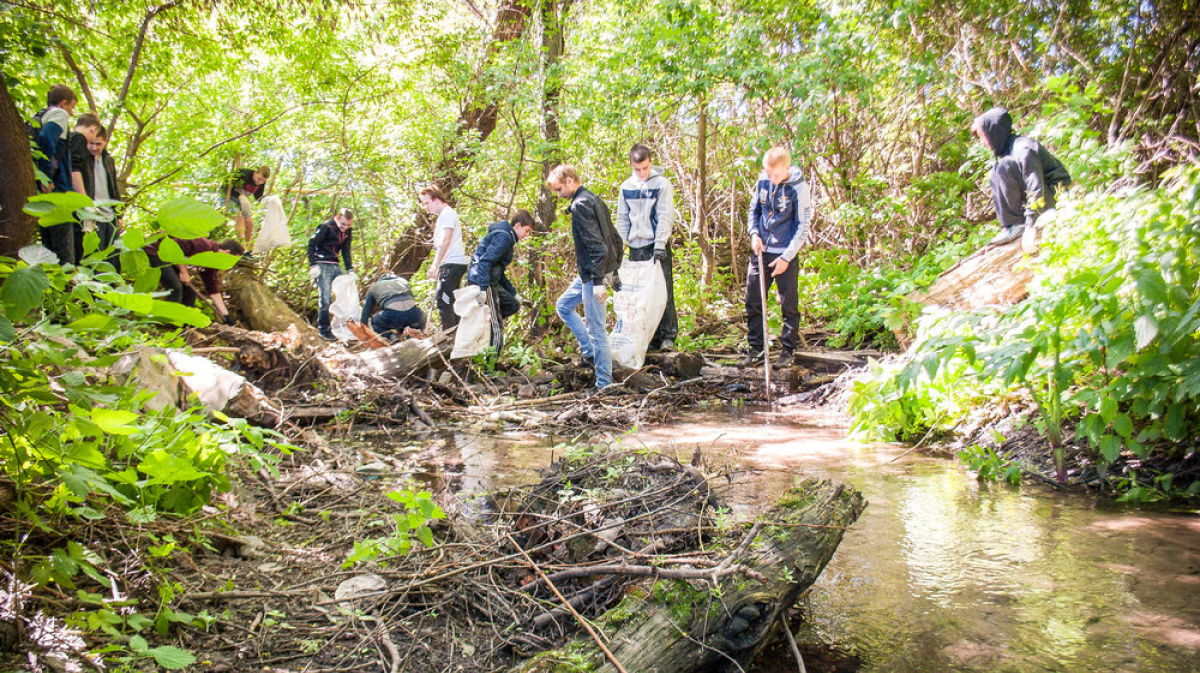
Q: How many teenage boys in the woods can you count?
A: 13